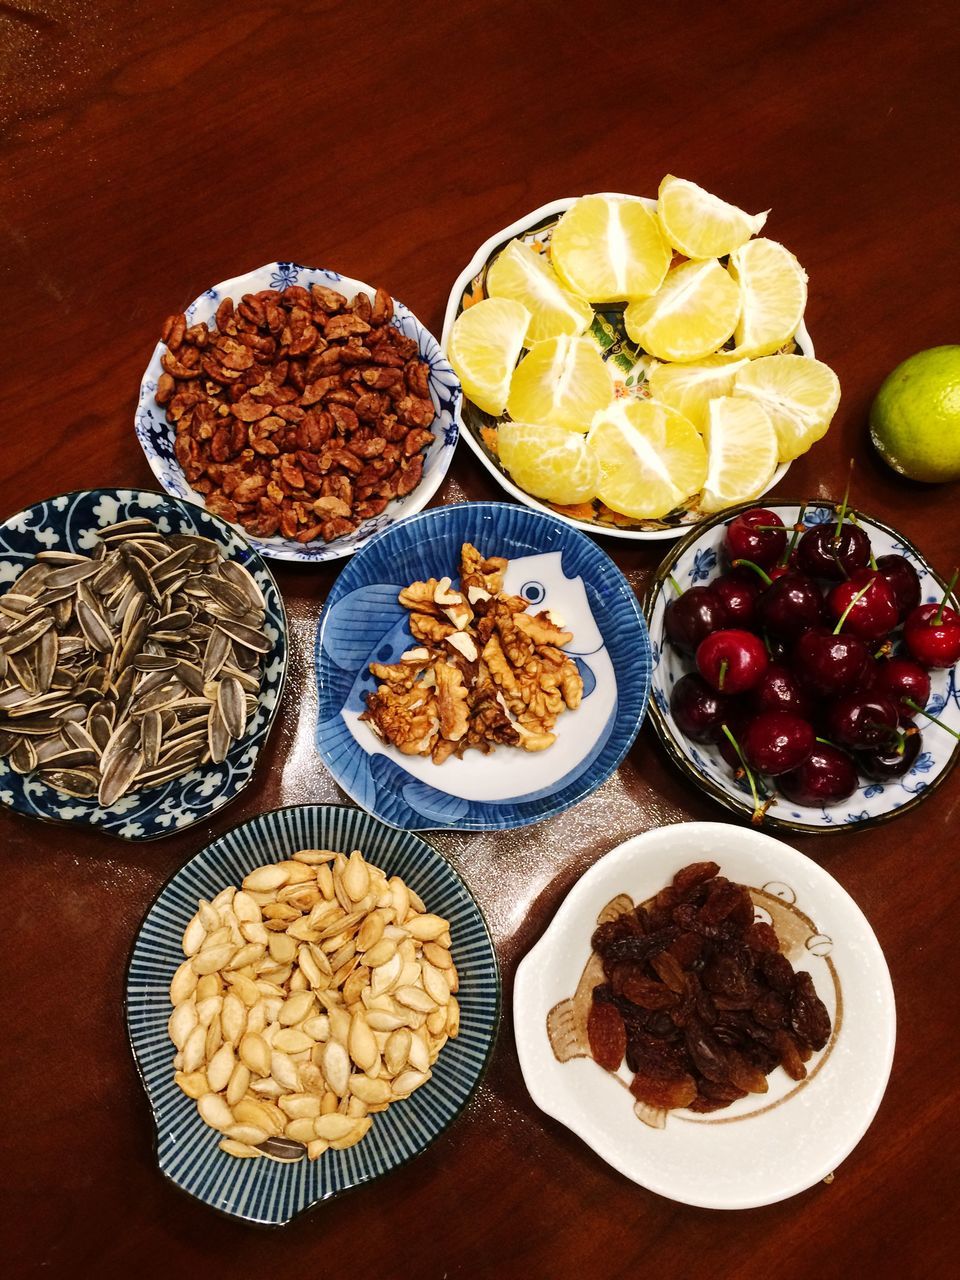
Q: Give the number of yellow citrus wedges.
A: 12